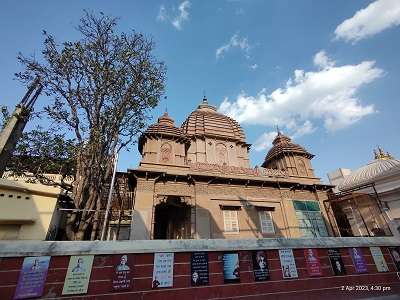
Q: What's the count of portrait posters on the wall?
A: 13